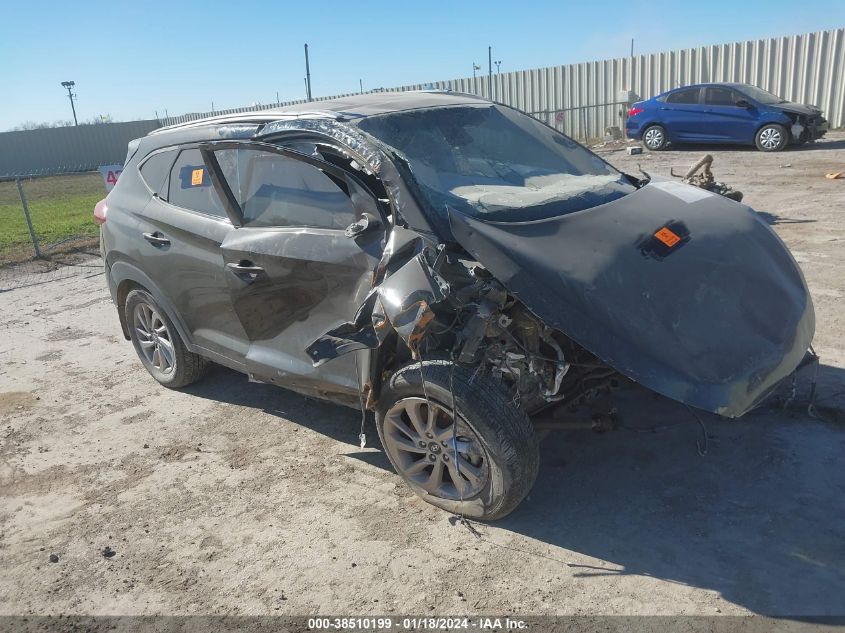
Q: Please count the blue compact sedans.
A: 1